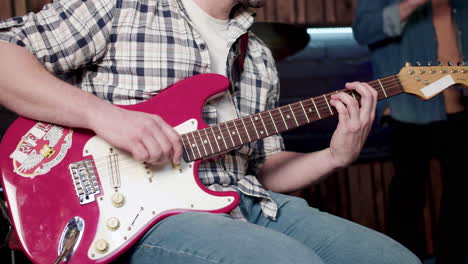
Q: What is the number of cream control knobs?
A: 3